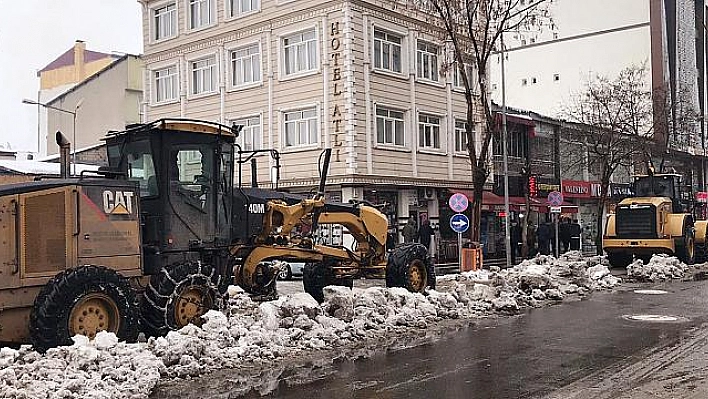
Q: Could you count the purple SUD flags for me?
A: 0